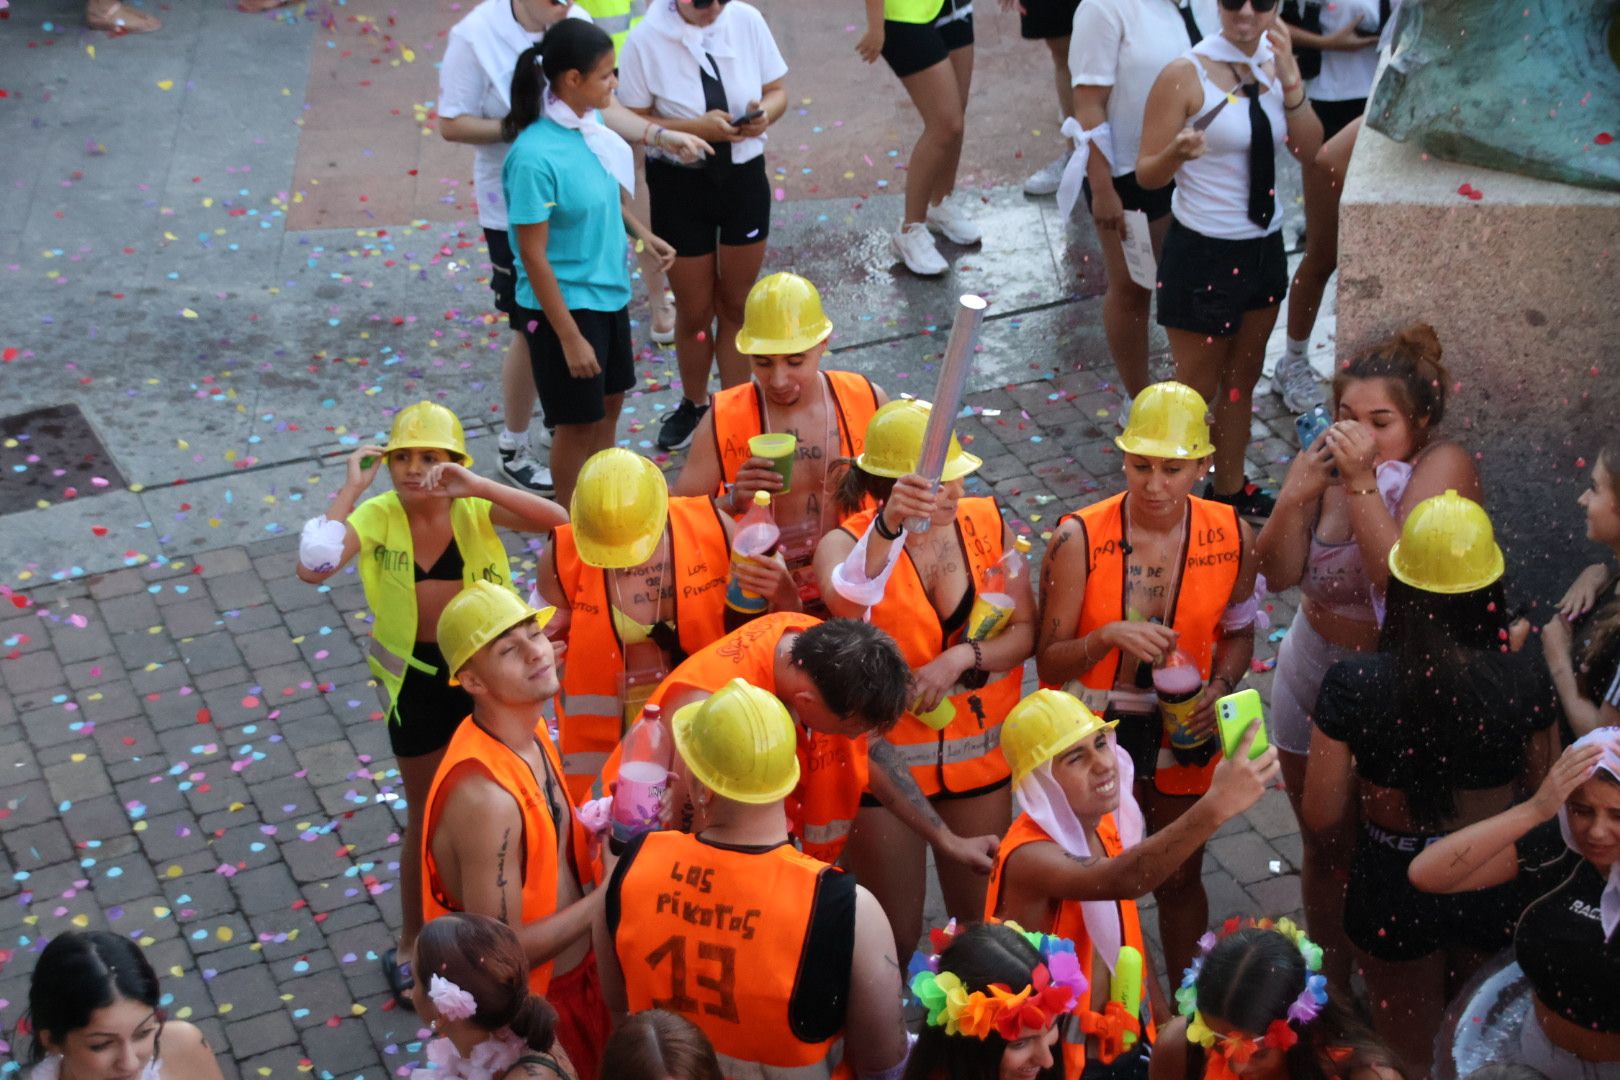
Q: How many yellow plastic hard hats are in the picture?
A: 9